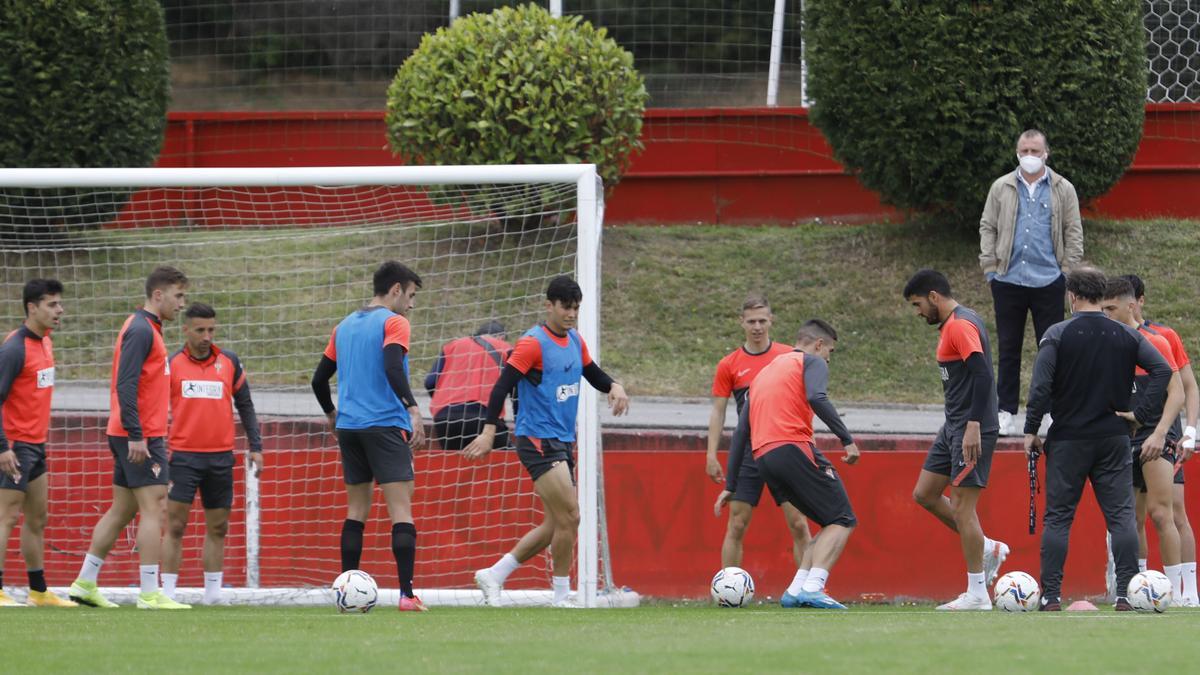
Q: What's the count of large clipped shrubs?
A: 3